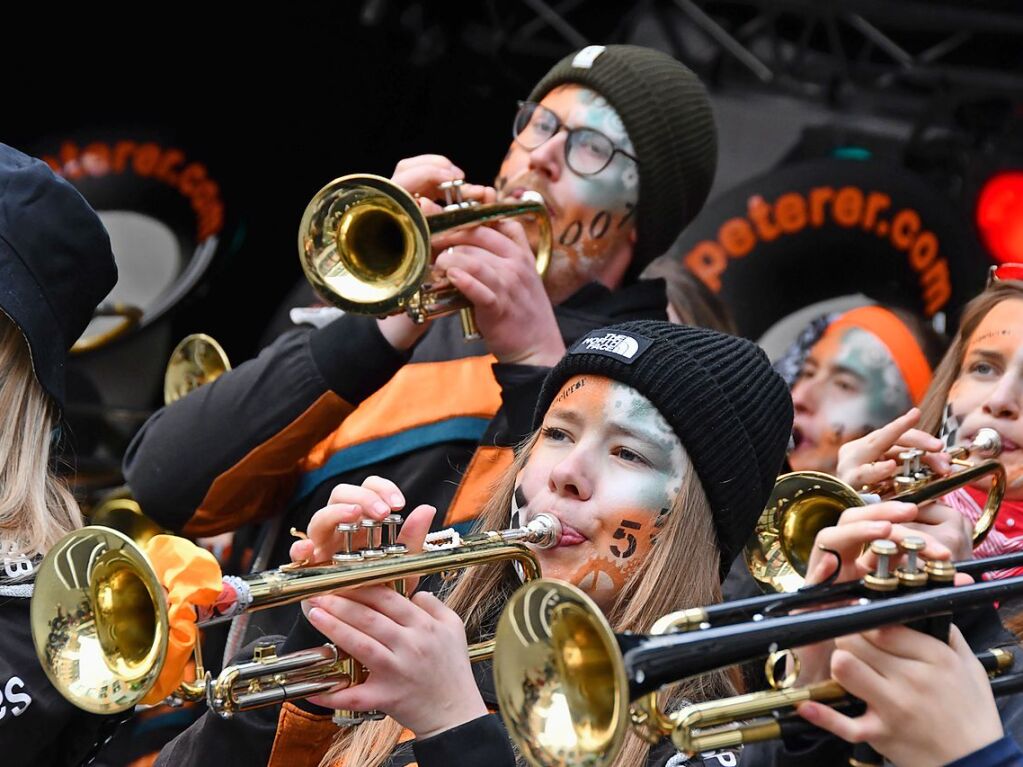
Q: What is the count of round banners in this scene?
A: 2